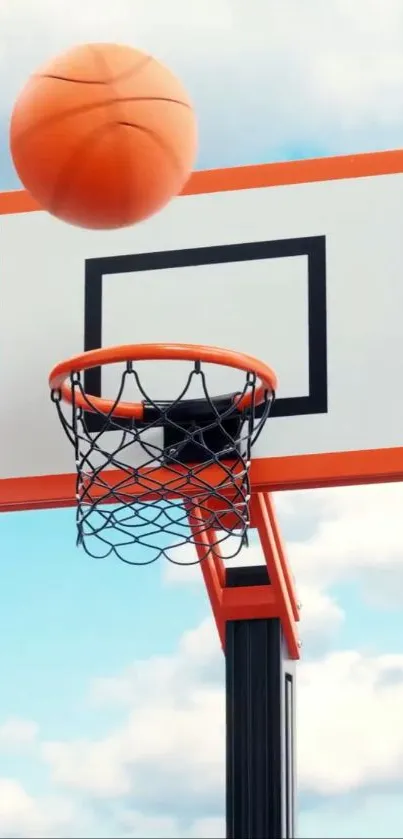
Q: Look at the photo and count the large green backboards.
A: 0